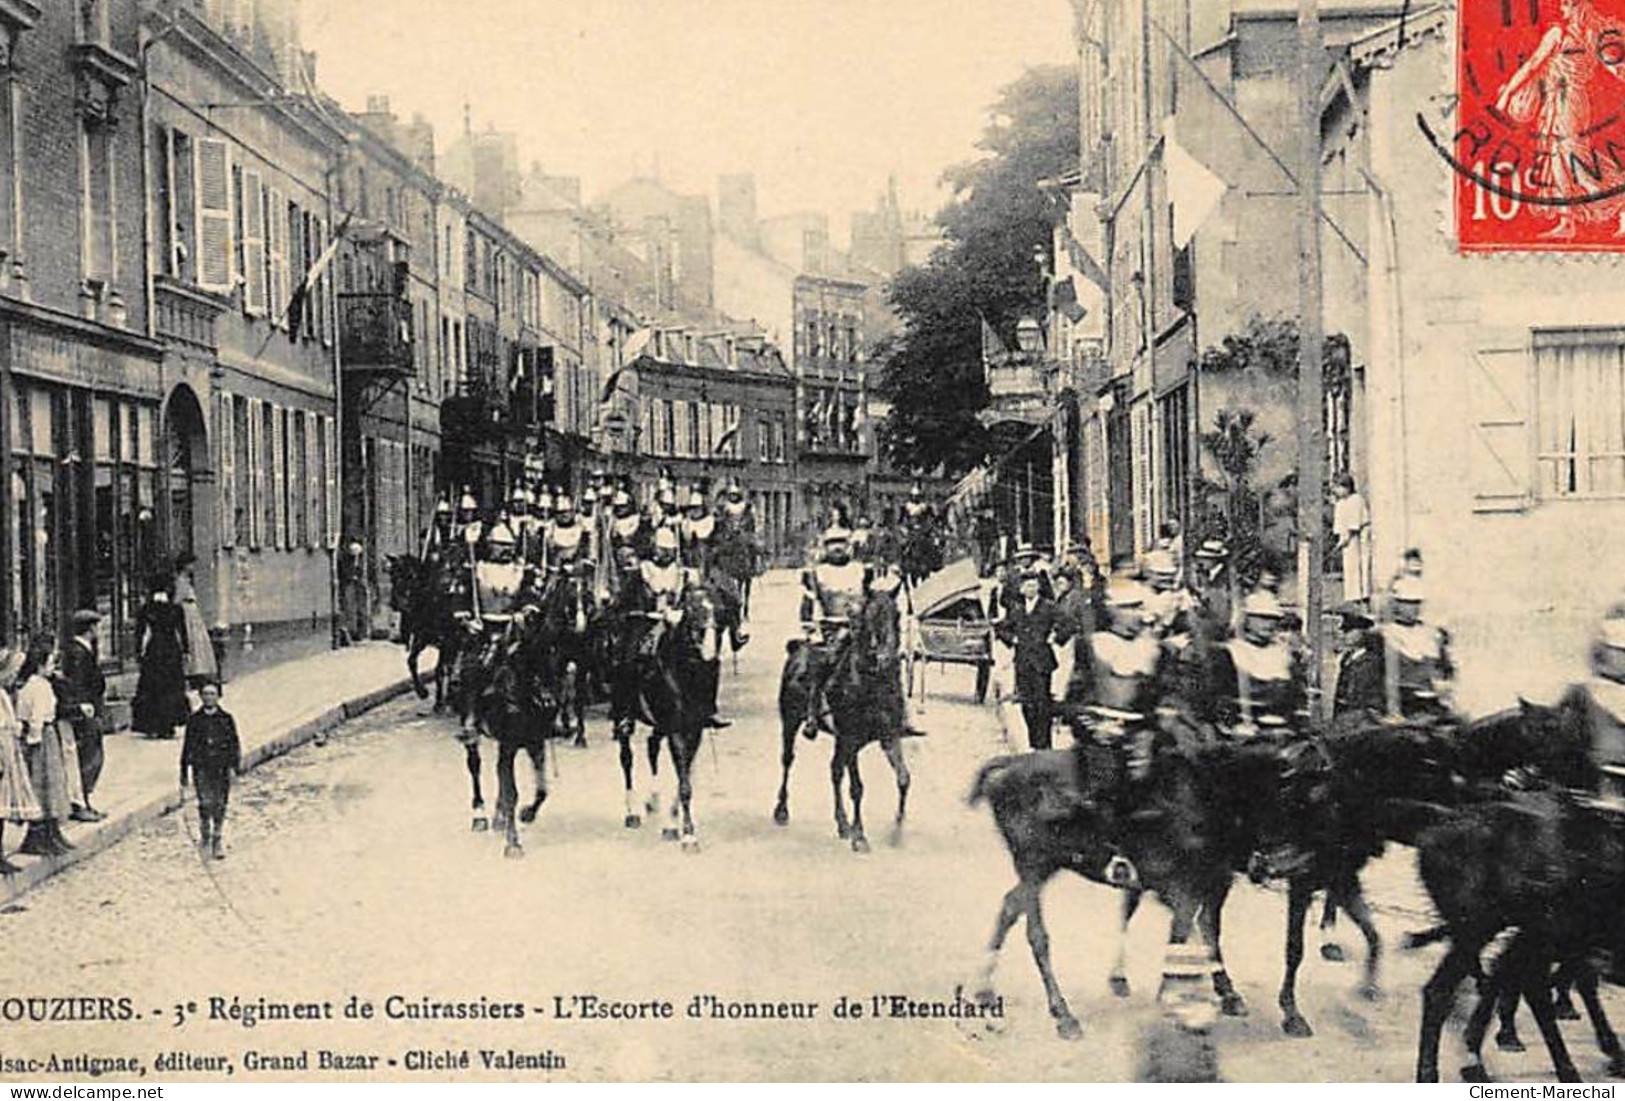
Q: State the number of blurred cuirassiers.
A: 5